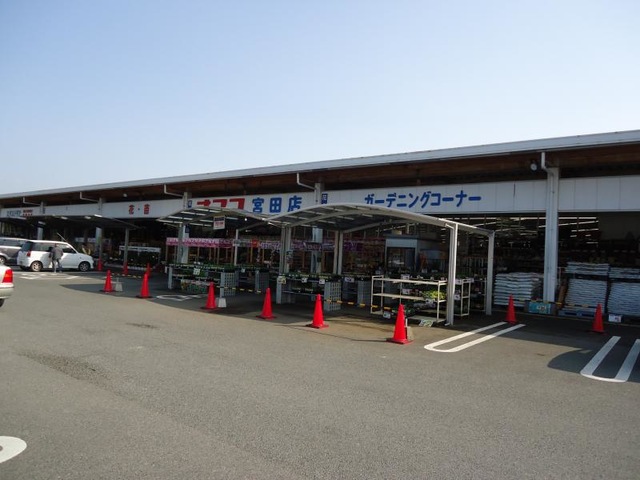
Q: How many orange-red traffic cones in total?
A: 11